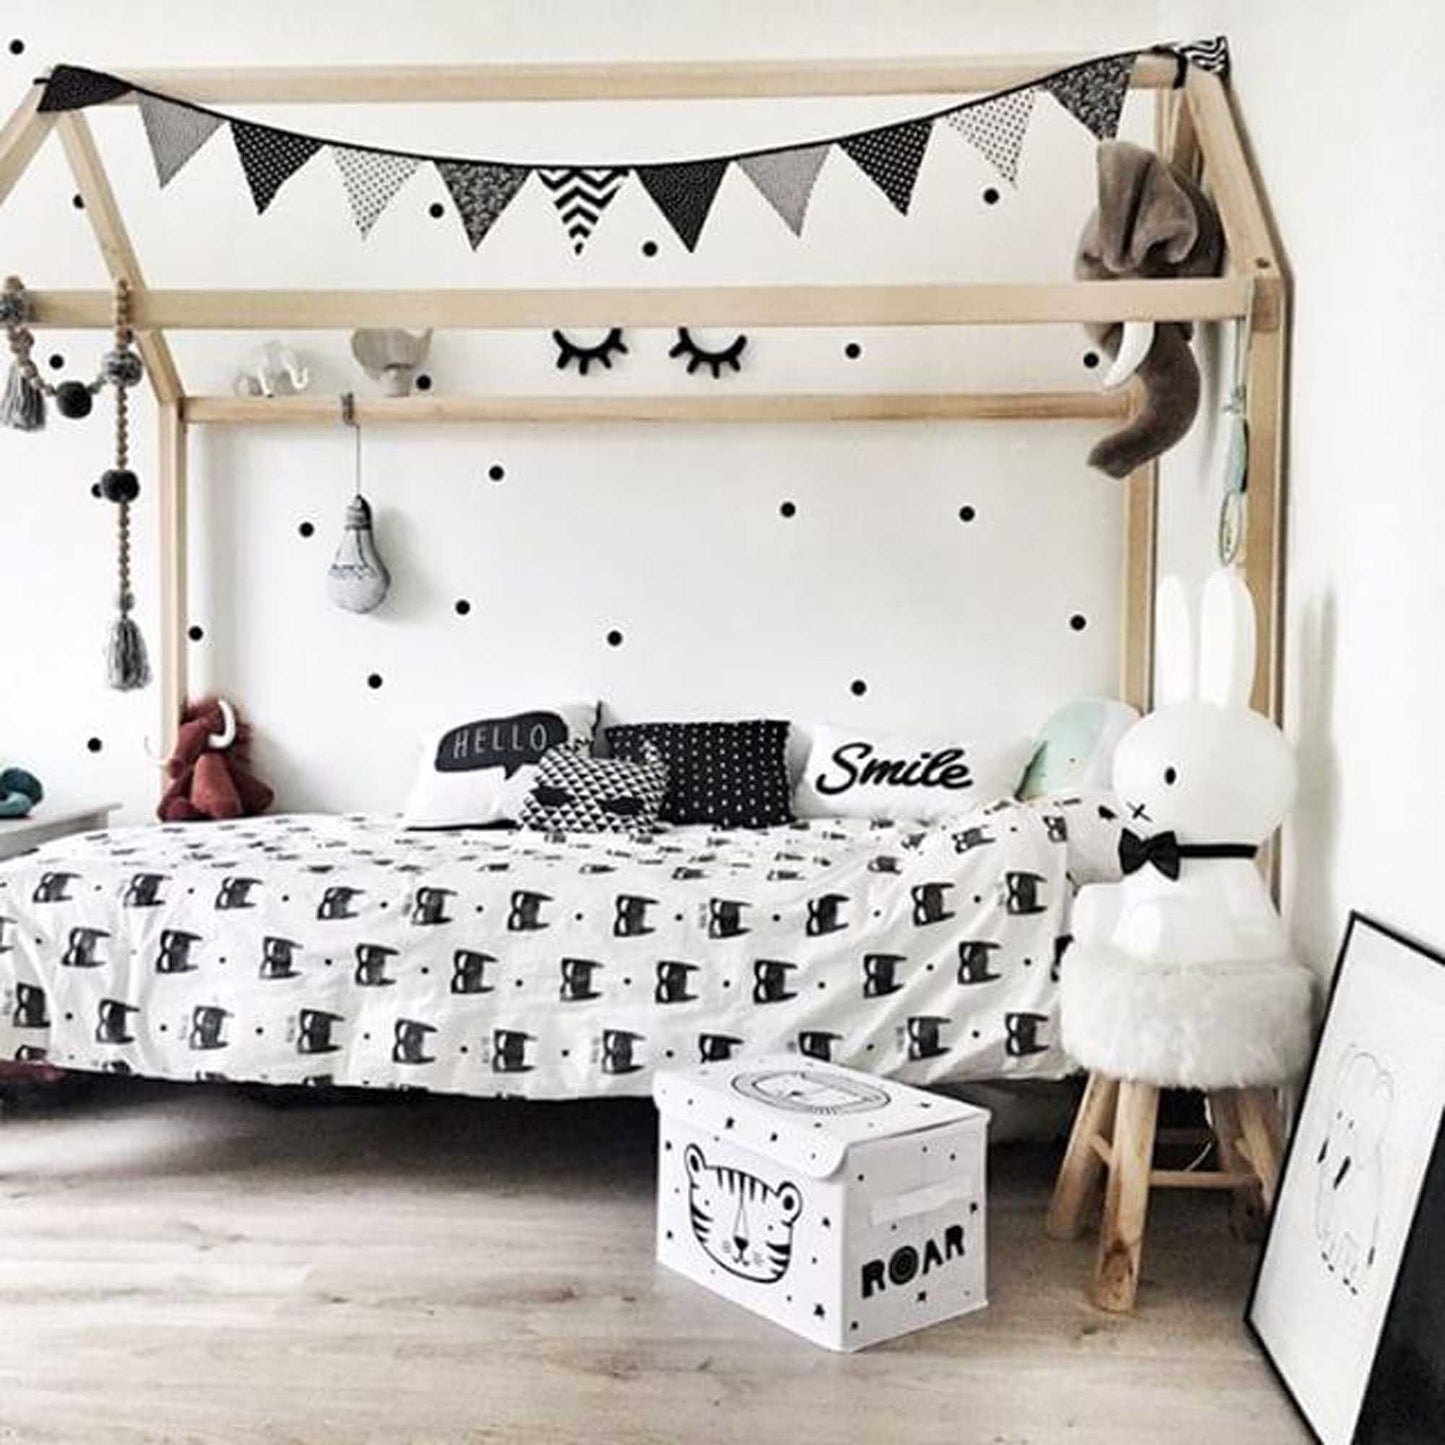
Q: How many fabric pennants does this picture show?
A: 12